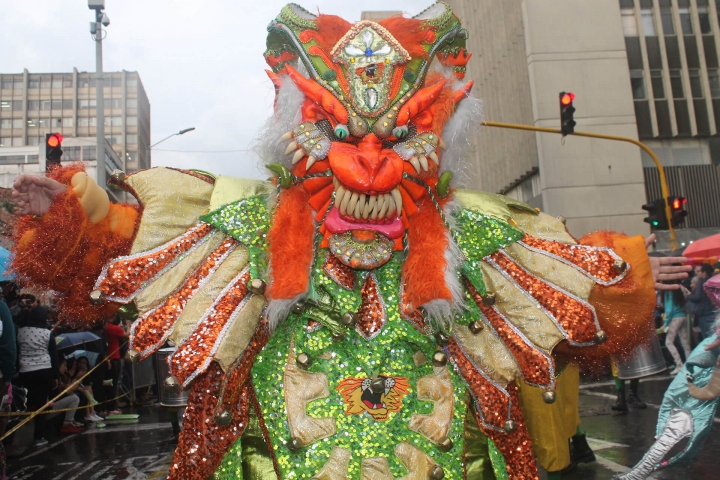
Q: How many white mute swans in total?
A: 0